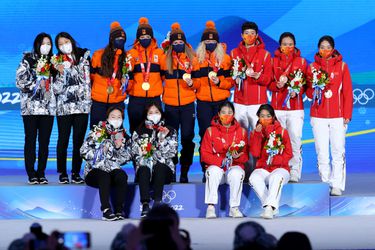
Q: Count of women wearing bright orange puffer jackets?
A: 4